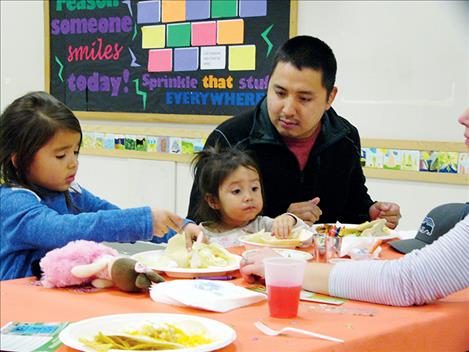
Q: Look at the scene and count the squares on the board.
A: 13